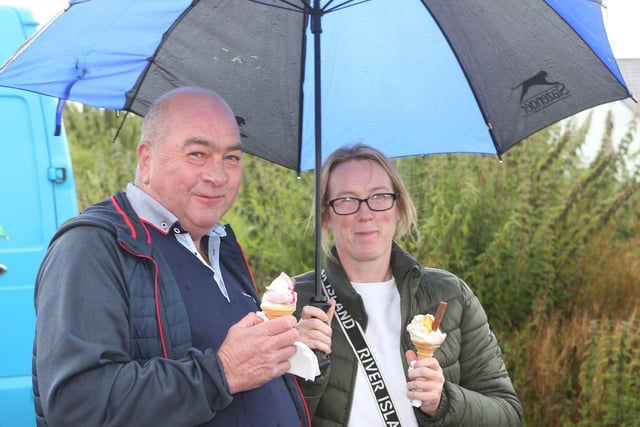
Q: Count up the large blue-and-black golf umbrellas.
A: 1